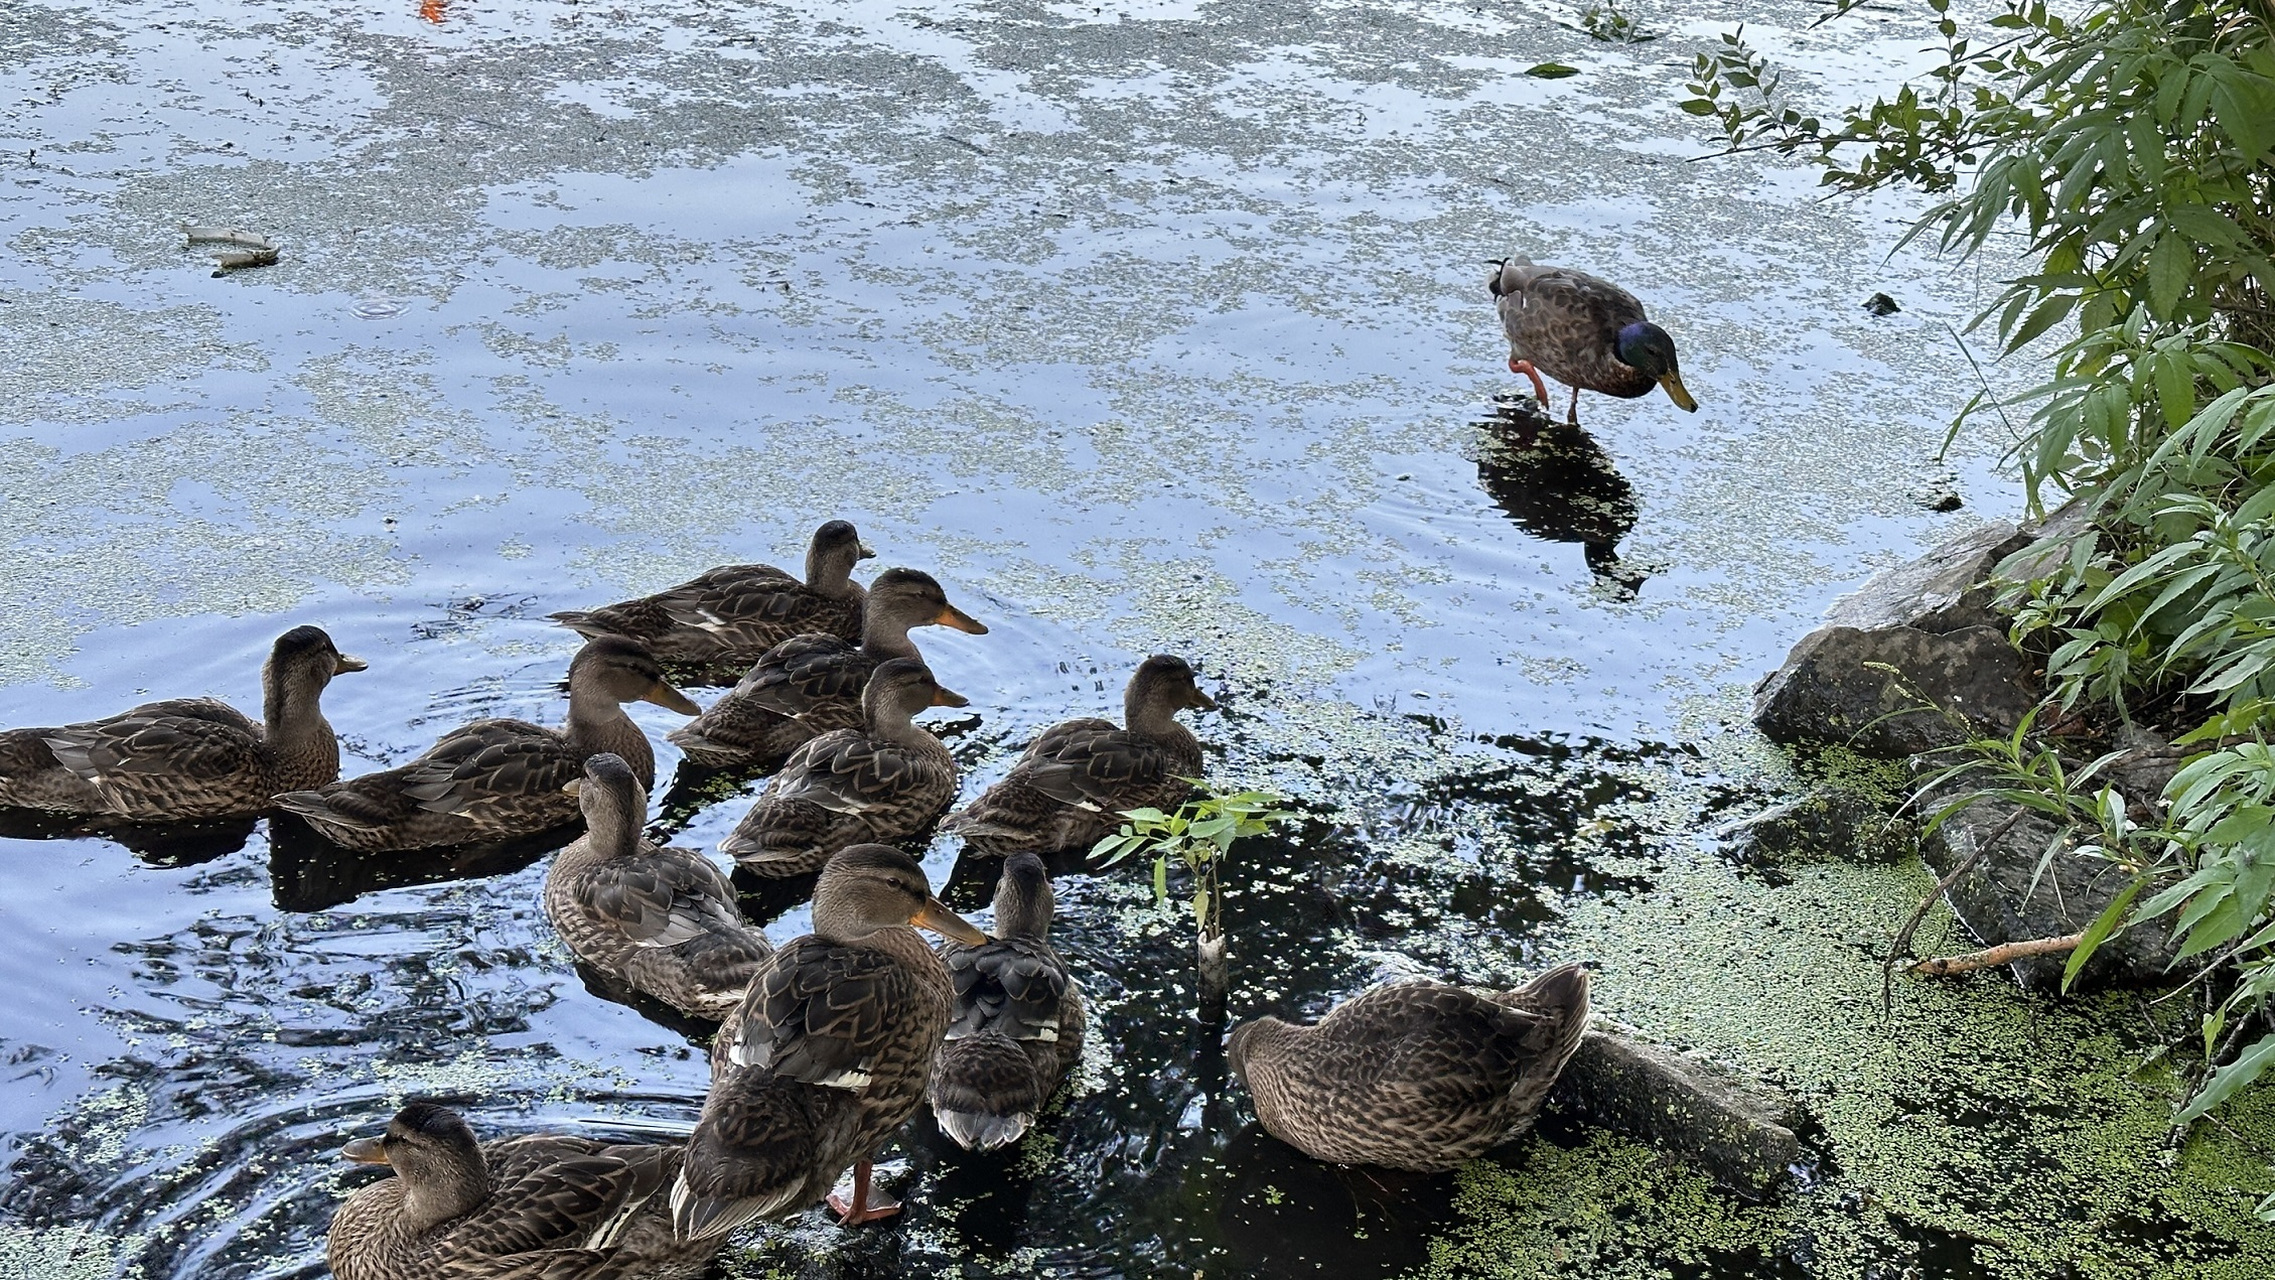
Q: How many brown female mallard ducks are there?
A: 11